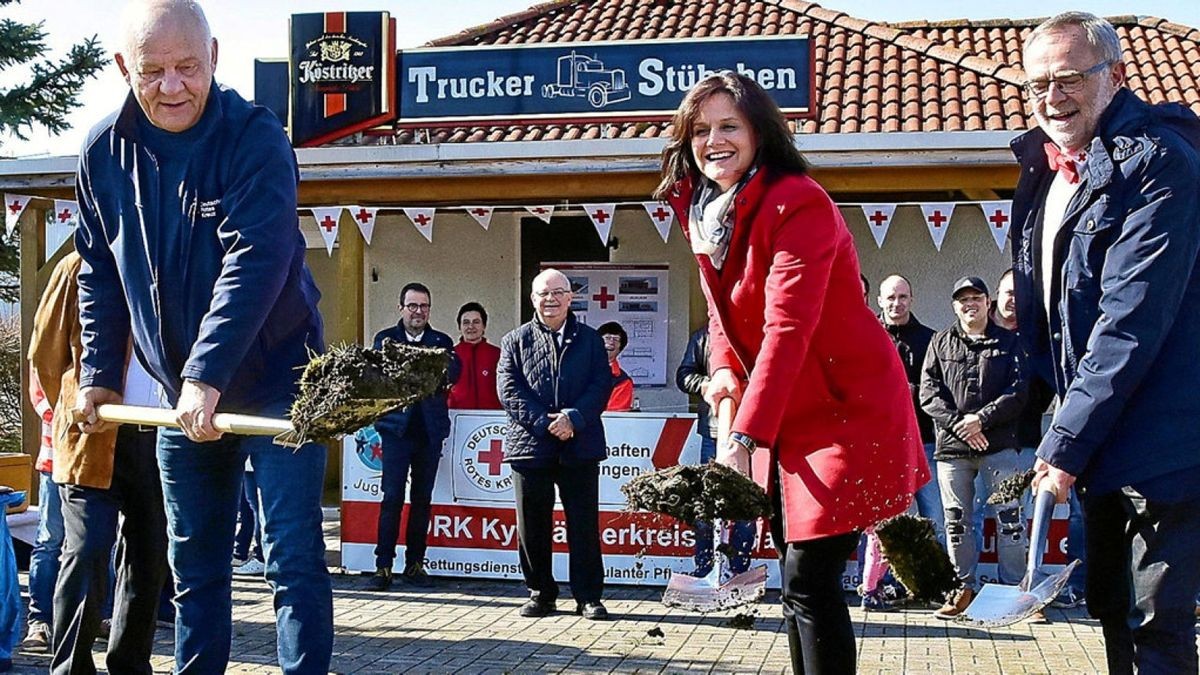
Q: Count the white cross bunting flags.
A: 12